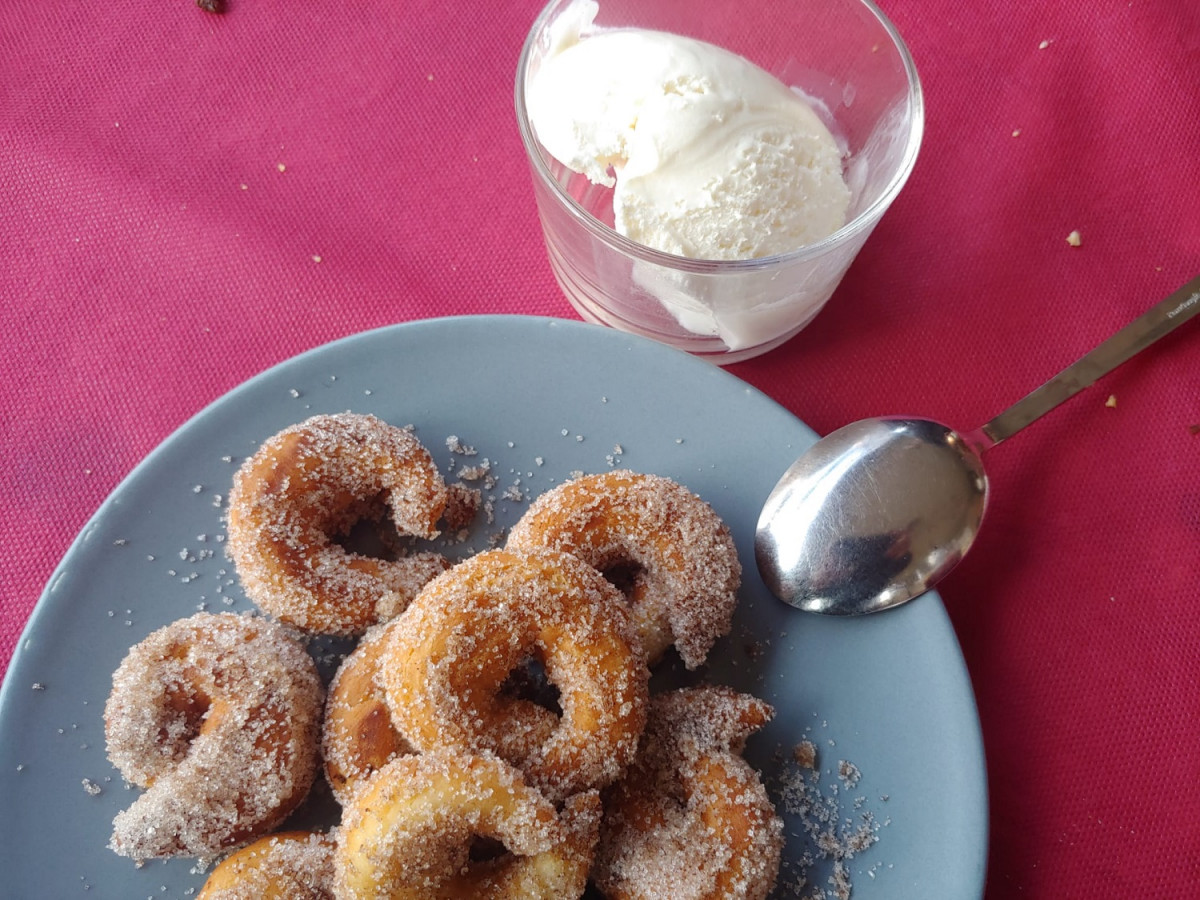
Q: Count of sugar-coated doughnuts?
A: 8